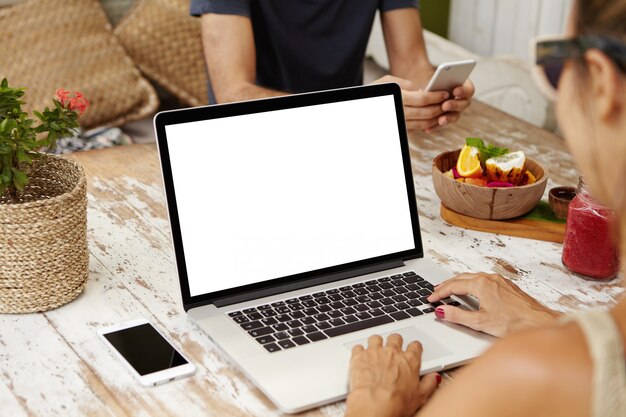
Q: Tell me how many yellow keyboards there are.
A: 0